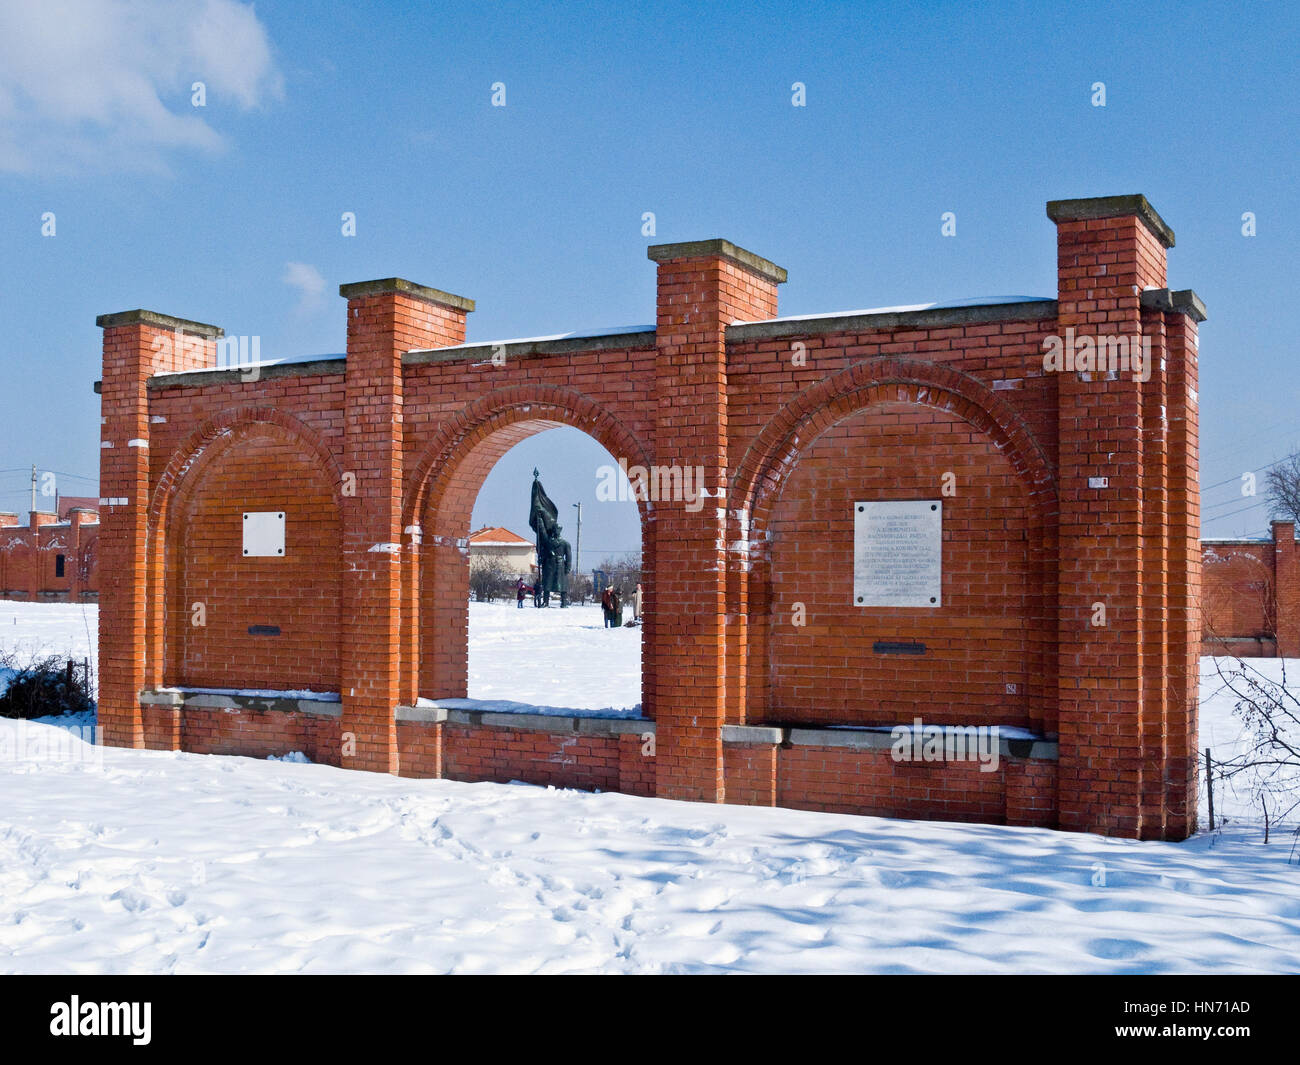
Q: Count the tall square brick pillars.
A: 4